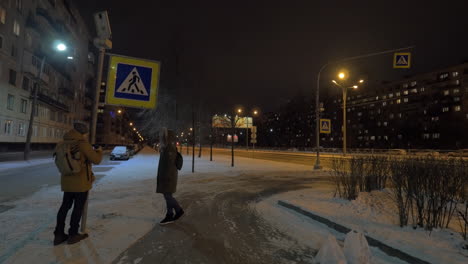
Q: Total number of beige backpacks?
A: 1